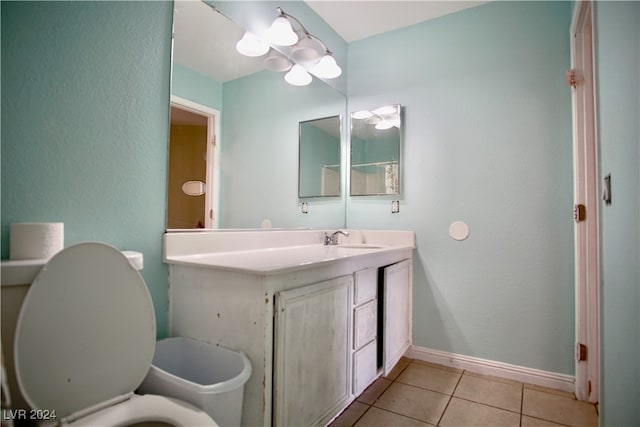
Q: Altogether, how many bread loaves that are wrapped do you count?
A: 0